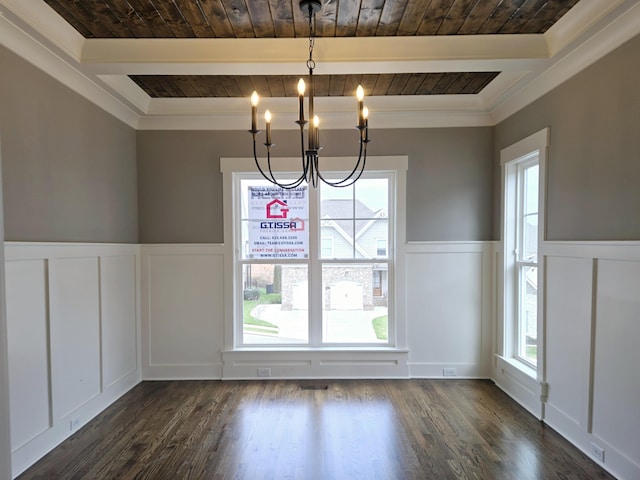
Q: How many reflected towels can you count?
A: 0